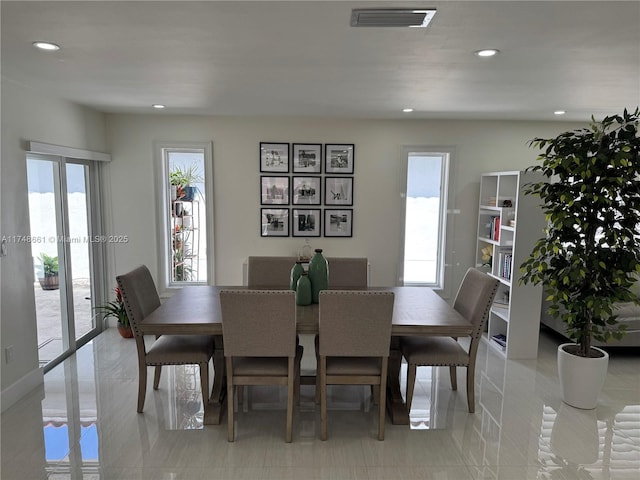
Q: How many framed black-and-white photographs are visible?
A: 9